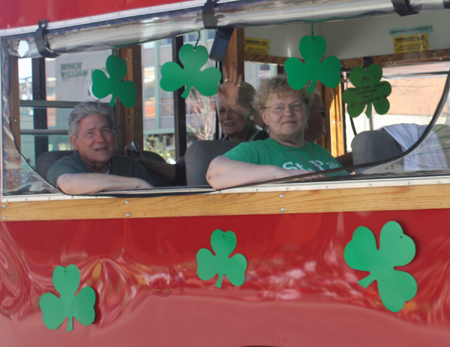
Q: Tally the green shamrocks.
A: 7